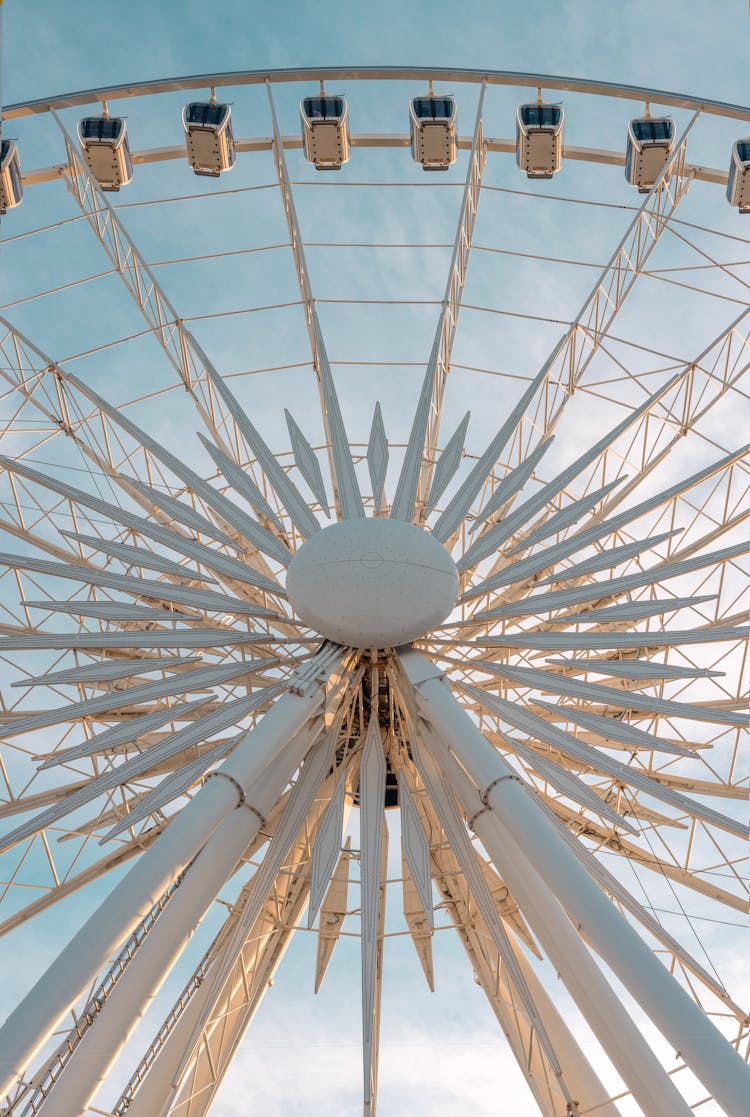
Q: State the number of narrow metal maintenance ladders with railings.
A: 2